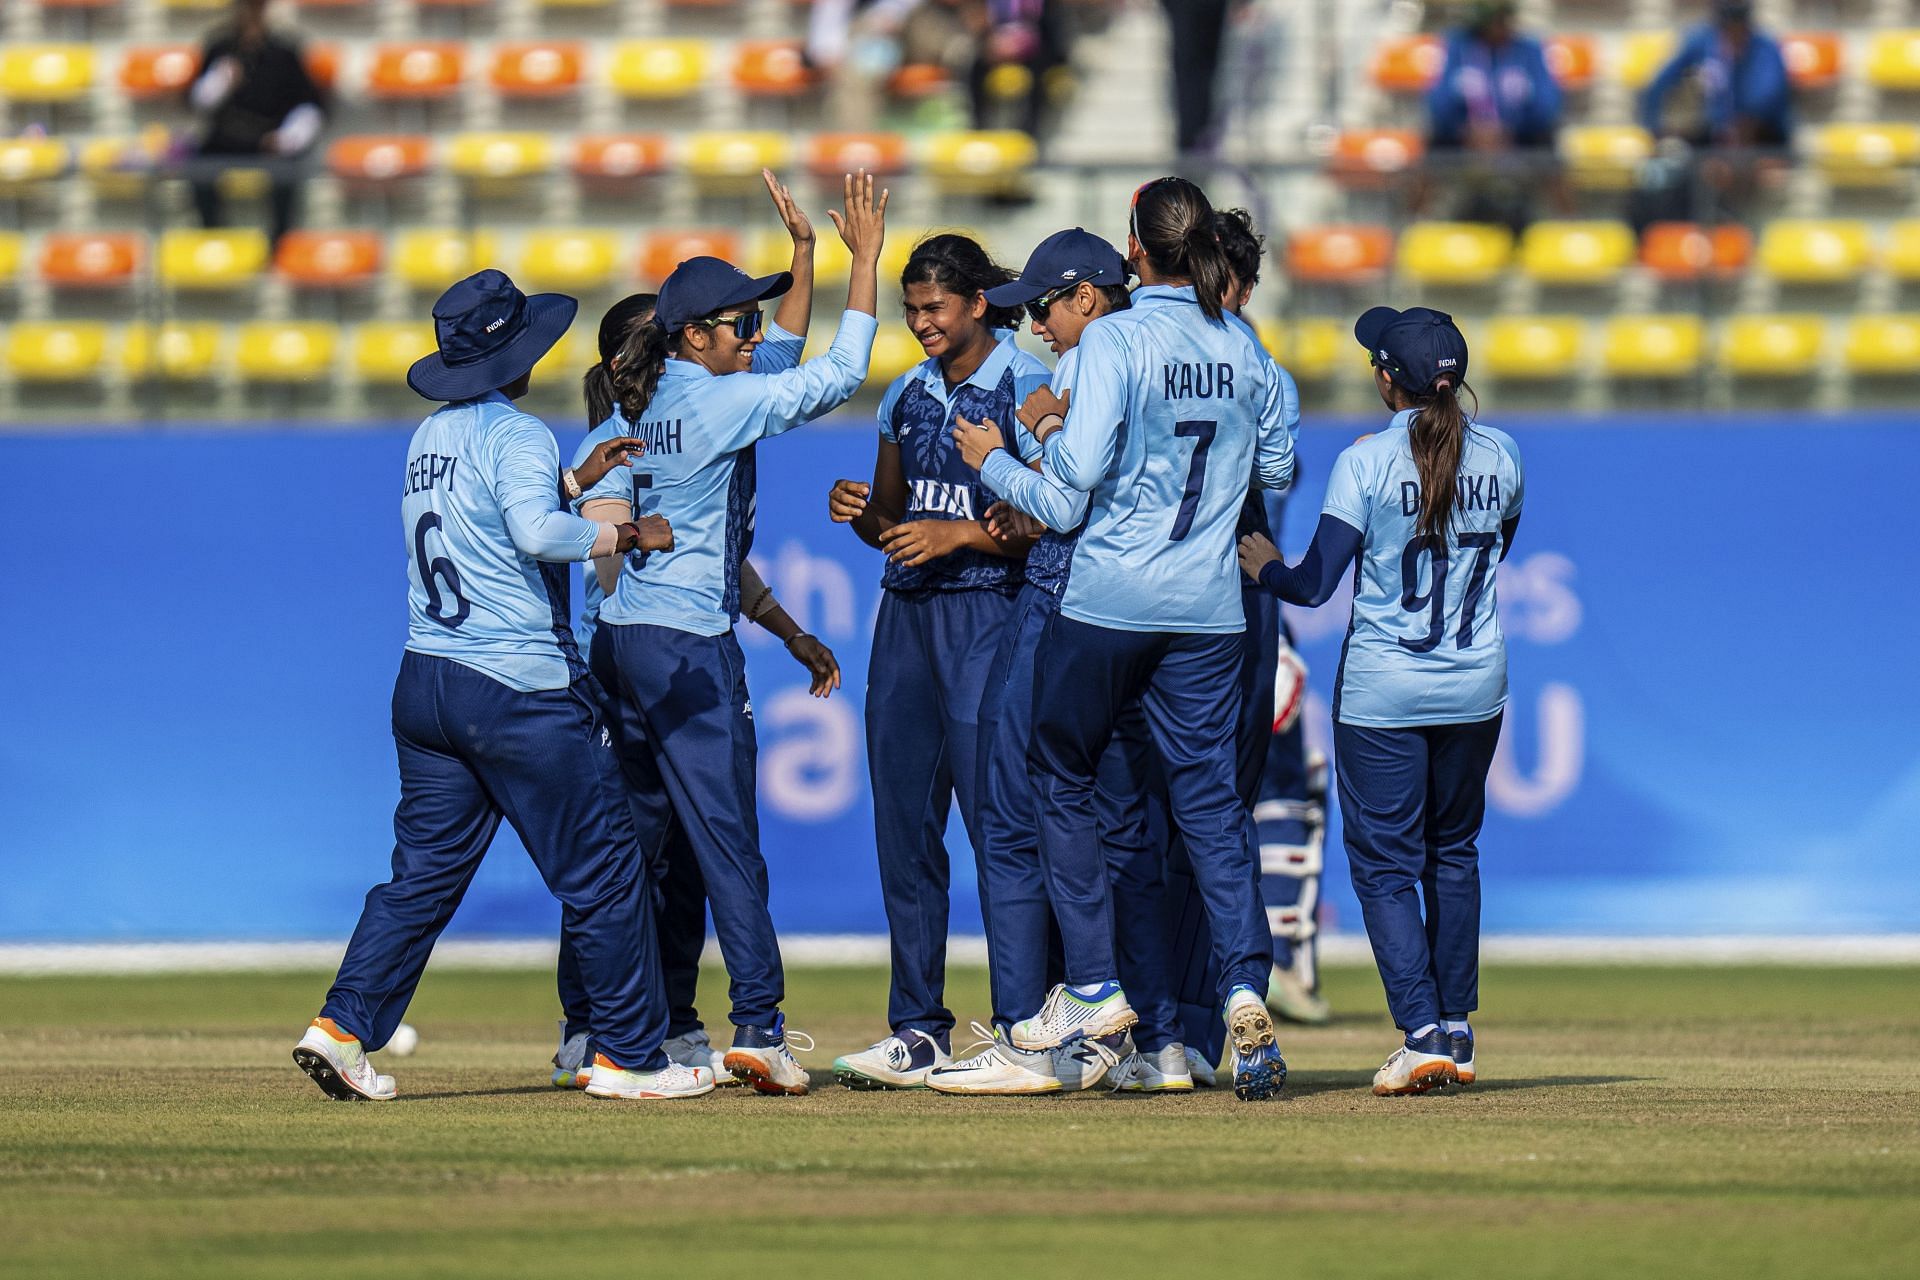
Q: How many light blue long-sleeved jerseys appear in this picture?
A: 4